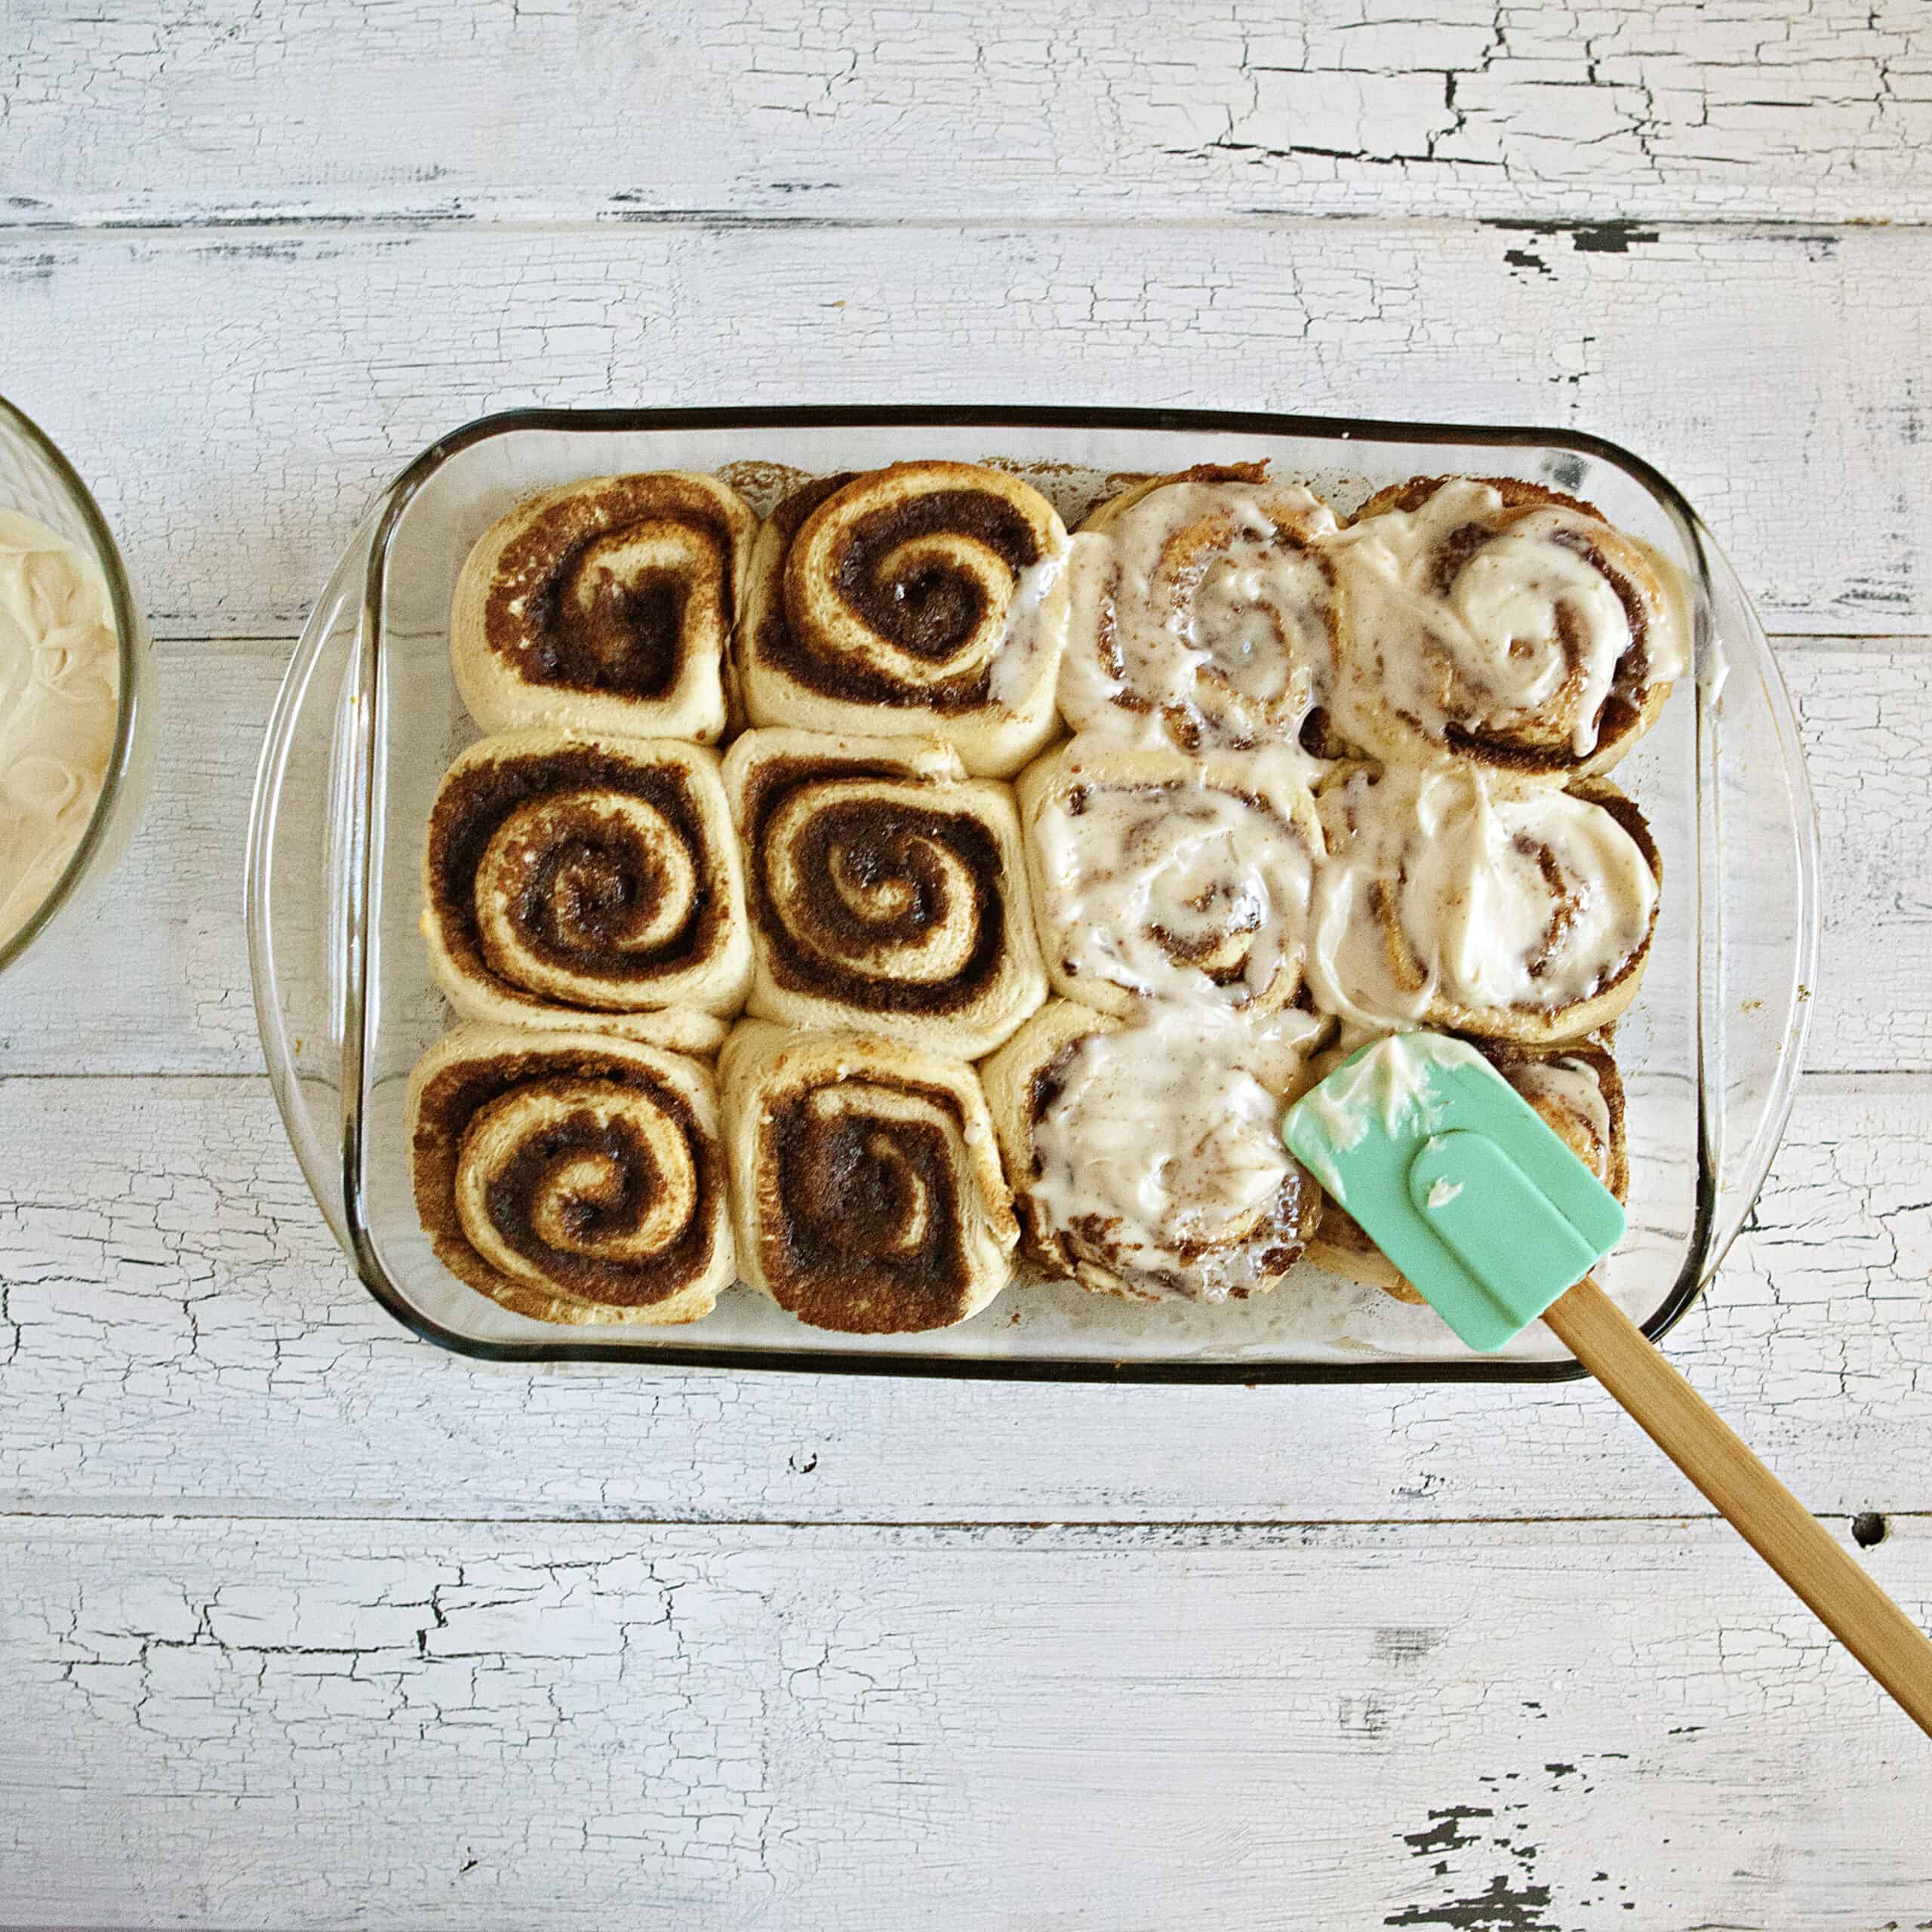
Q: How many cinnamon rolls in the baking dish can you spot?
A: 12